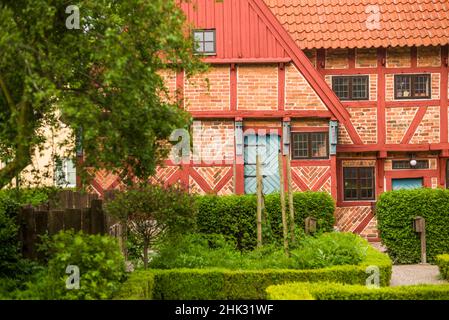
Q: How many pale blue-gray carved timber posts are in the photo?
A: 3